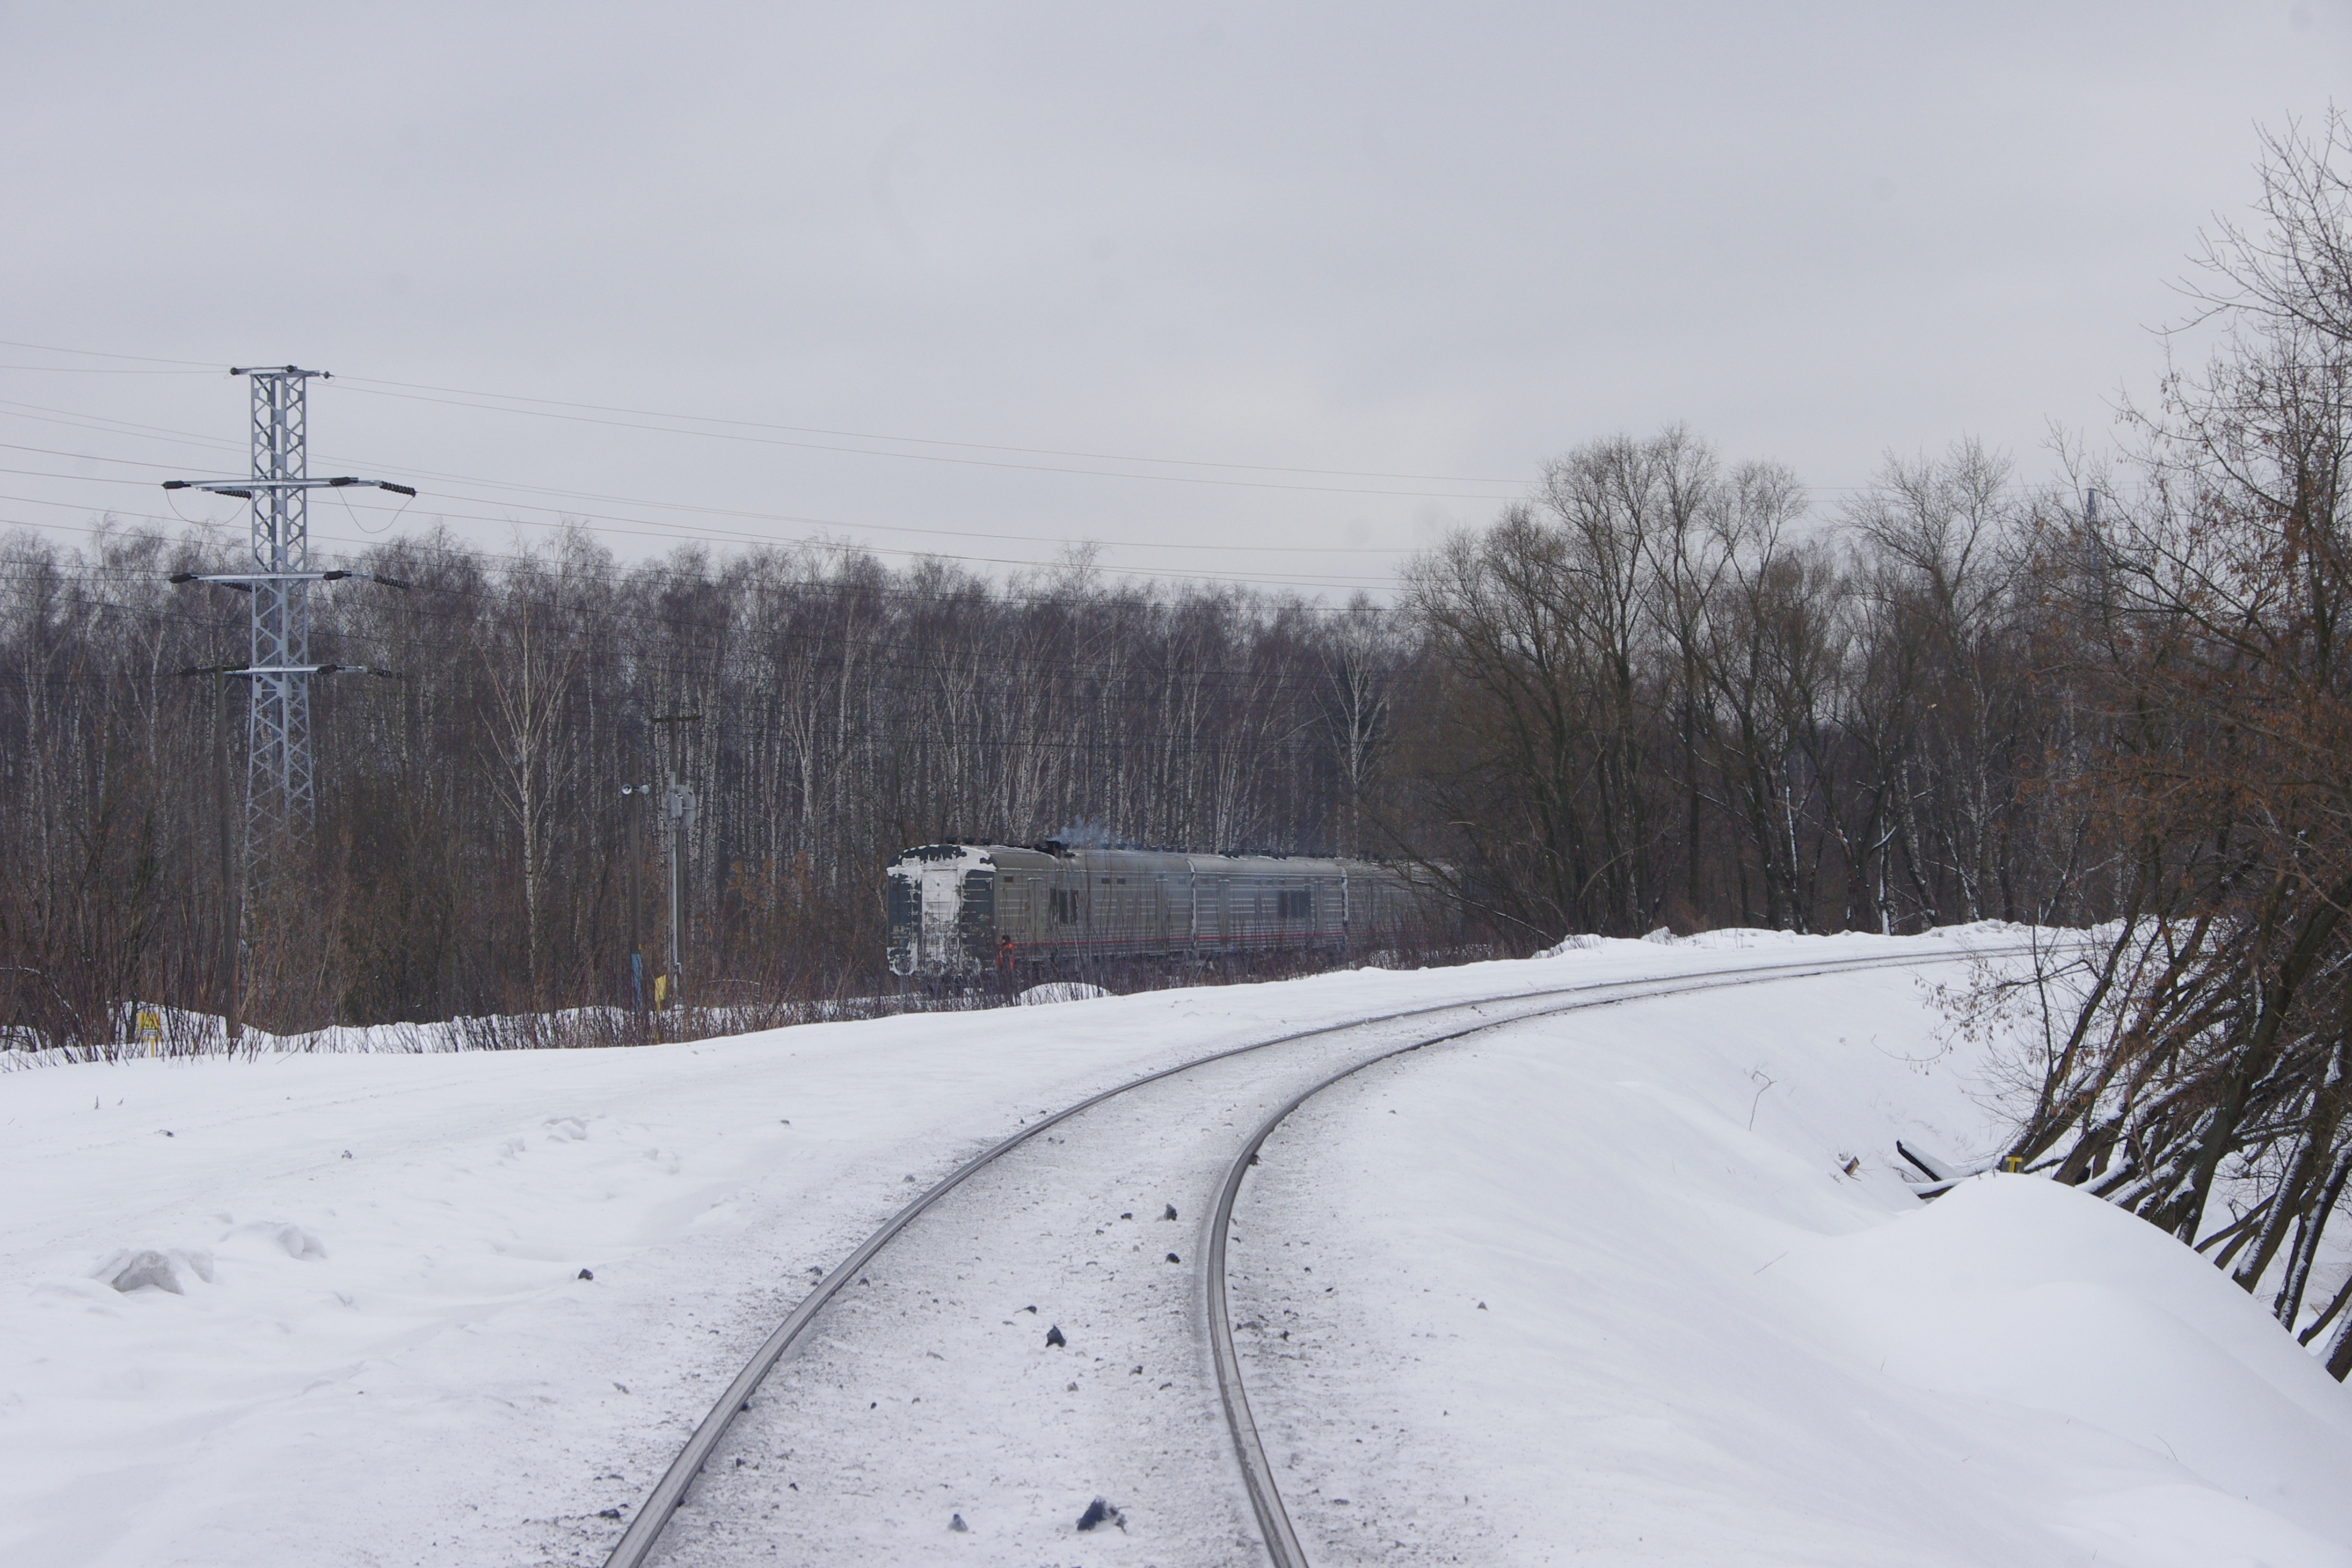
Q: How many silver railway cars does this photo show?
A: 3